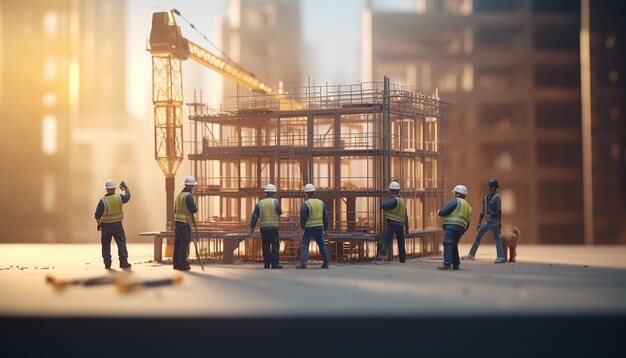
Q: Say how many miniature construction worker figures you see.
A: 7